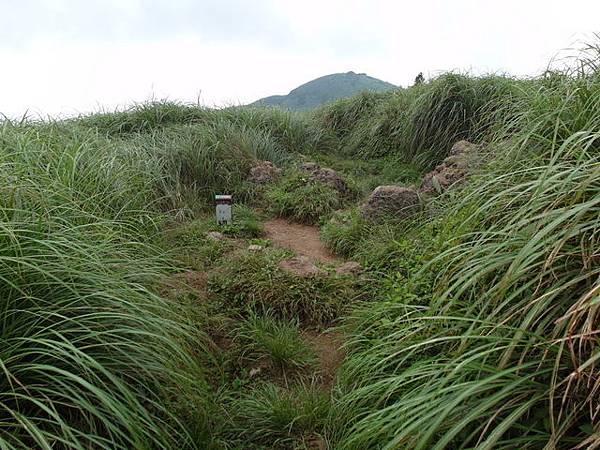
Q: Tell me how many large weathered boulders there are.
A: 4